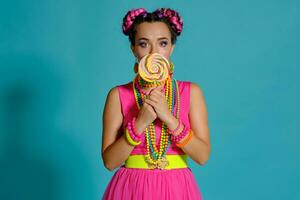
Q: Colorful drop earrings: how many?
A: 2